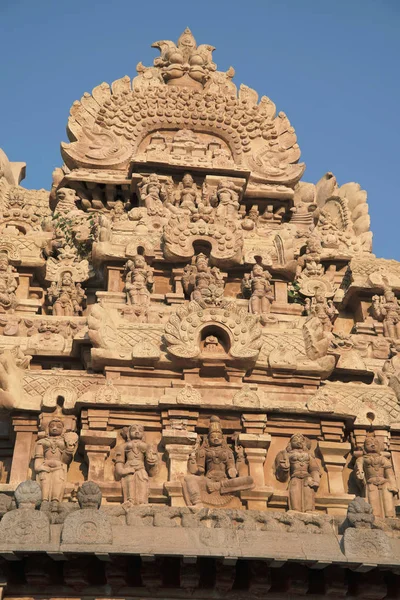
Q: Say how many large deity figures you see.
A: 5